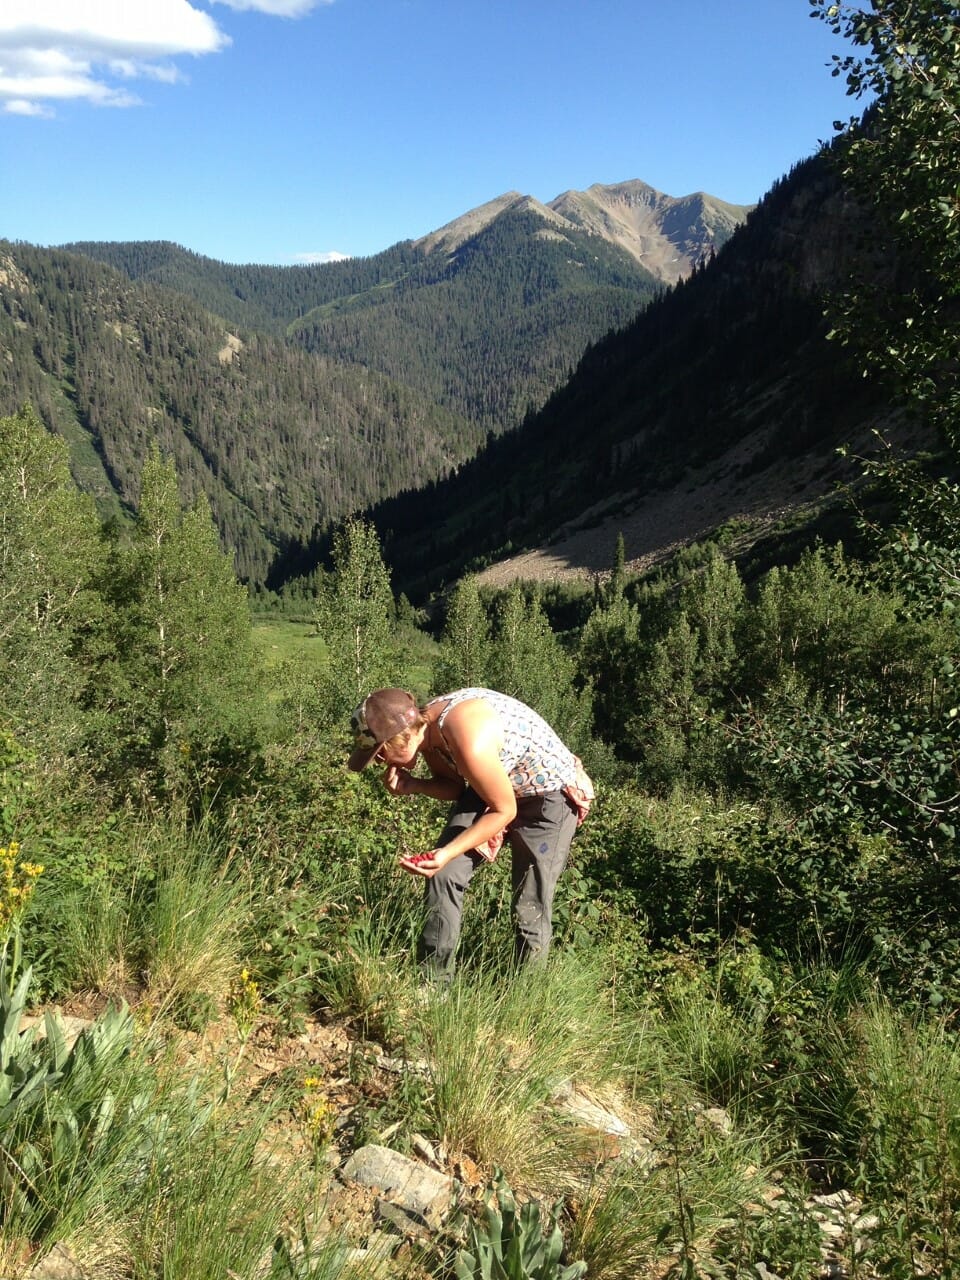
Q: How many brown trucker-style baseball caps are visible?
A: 1